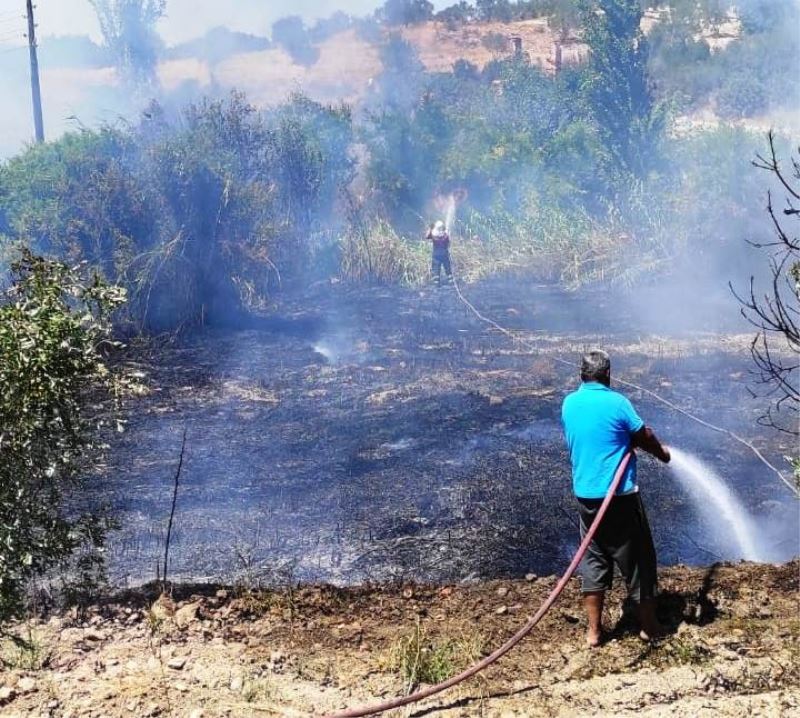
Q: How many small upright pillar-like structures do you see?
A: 2